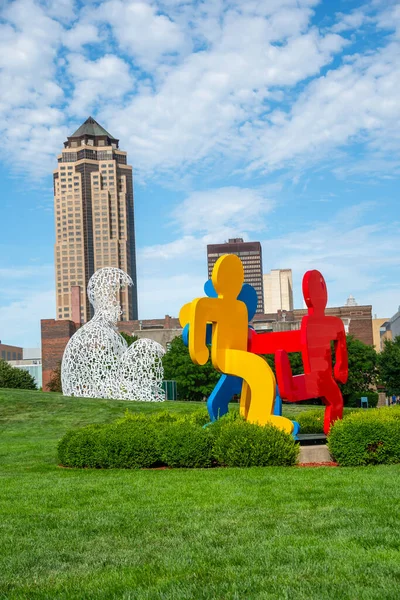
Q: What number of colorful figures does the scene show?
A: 3